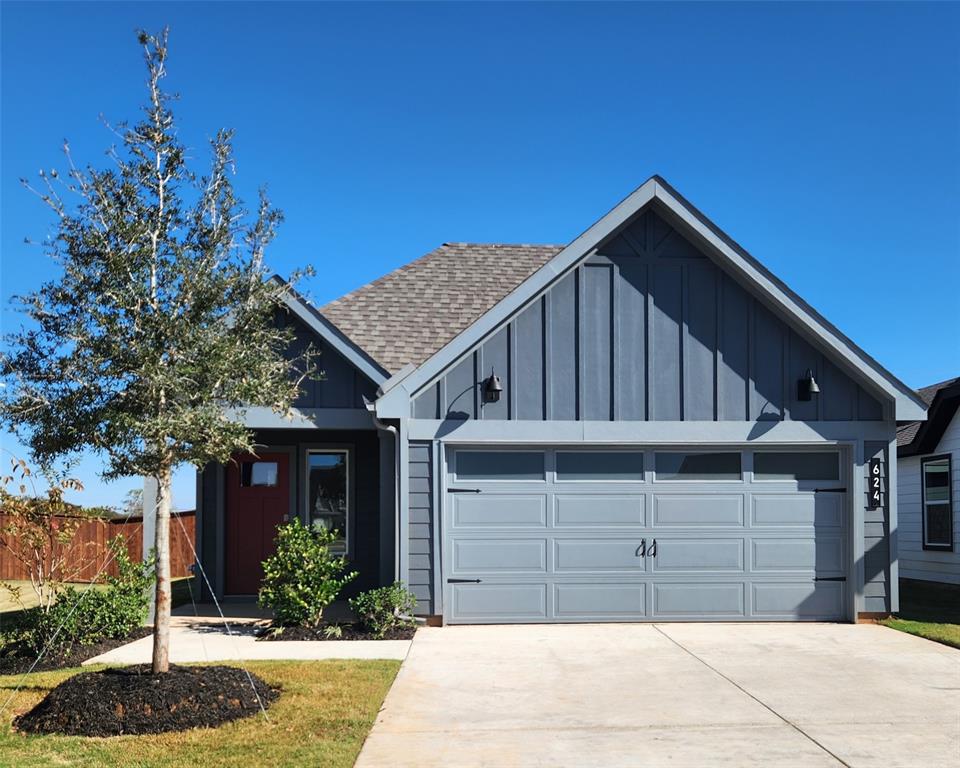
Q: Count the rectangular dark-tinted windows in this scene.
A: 4